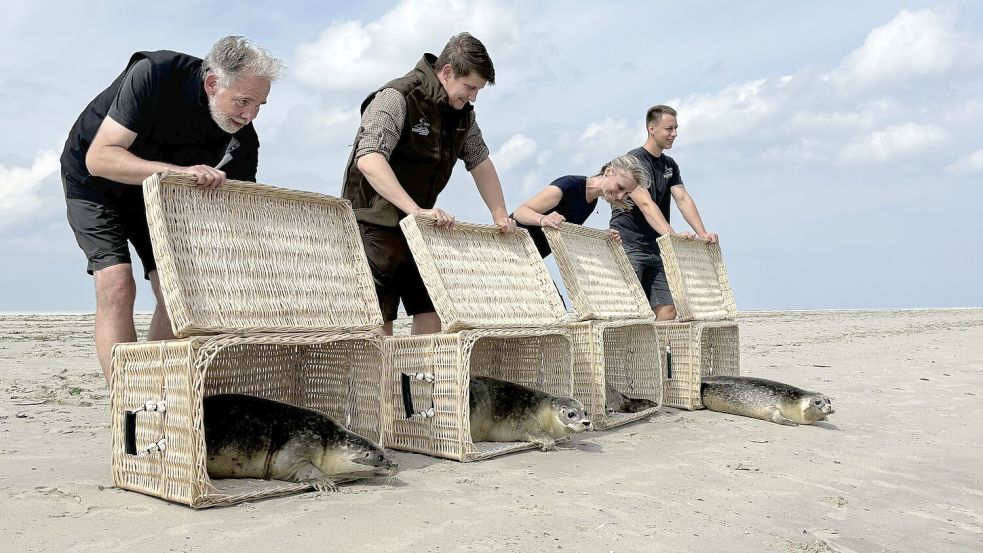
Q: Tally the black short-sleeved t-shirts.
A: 3